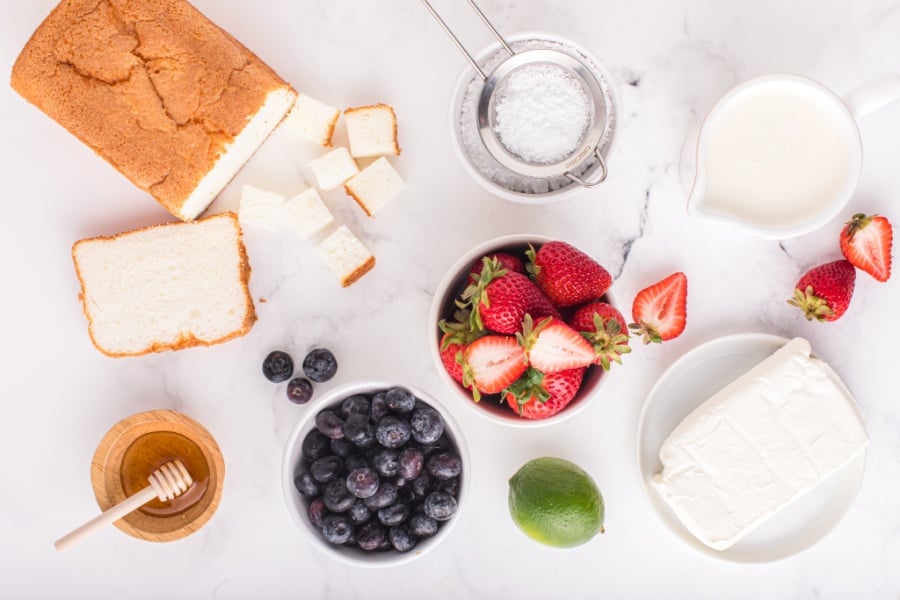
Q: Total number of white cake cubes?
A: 7